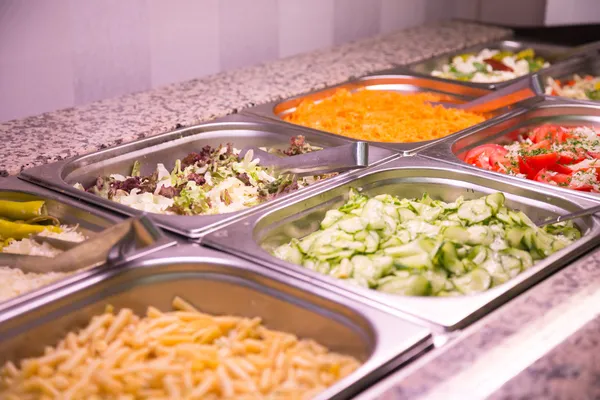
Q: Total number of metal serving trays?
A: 8